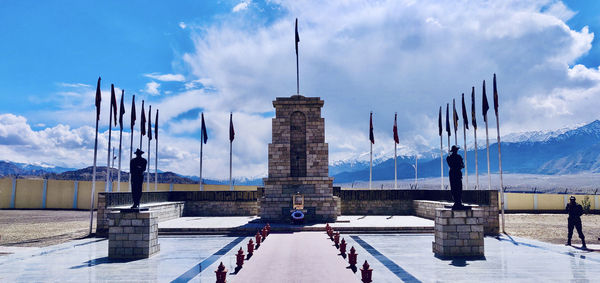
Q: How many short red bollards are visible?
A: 12